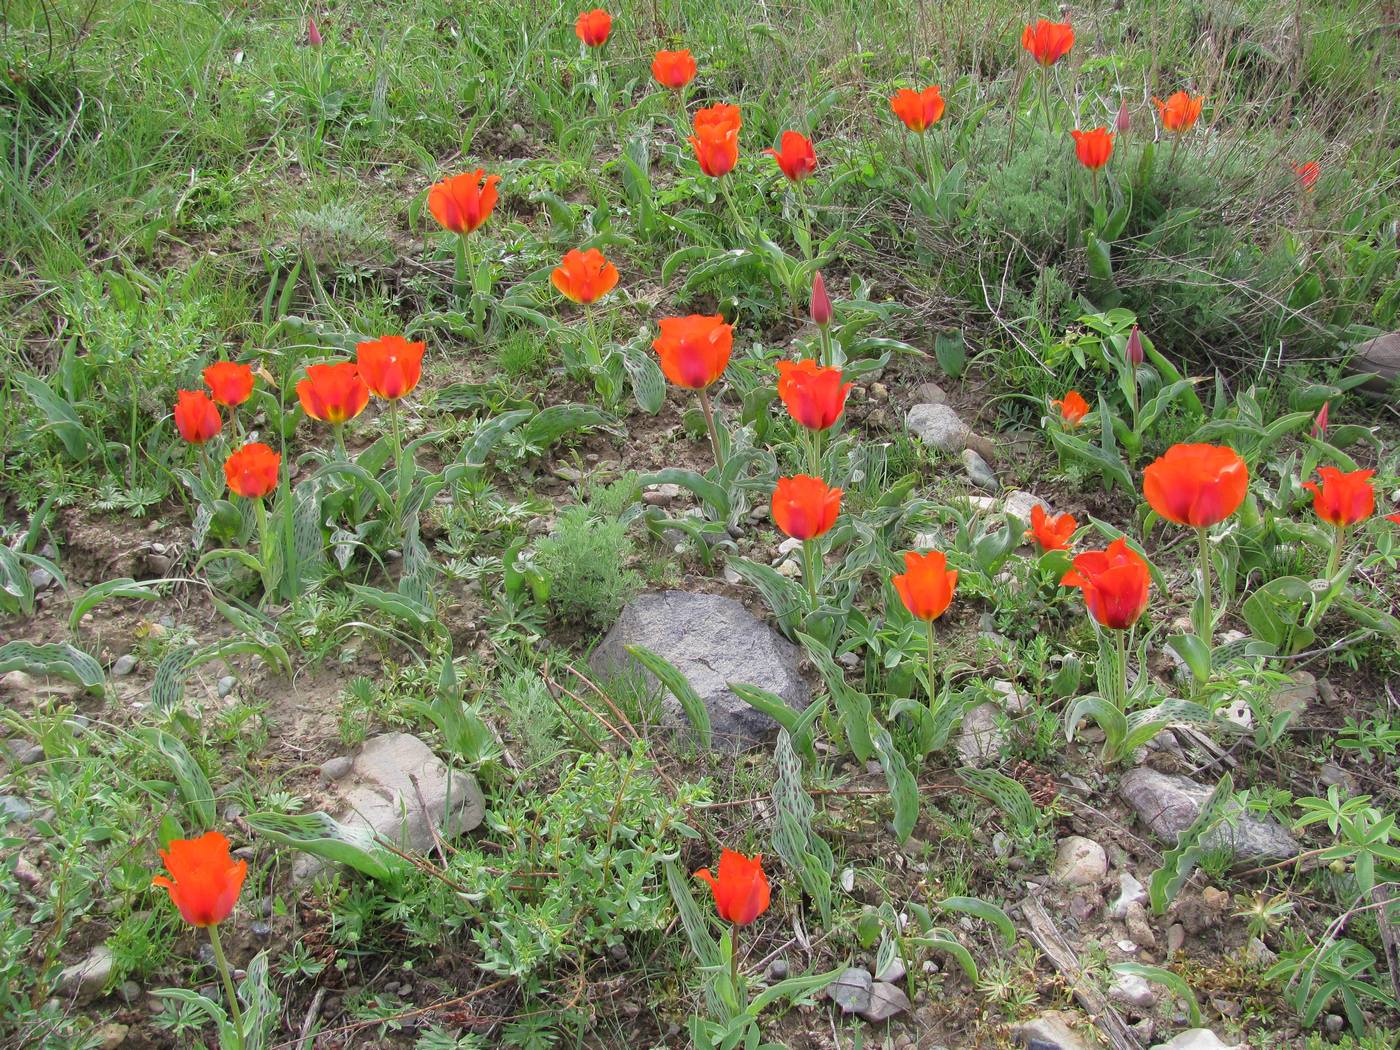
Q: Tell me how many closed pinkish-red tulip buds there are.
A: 5